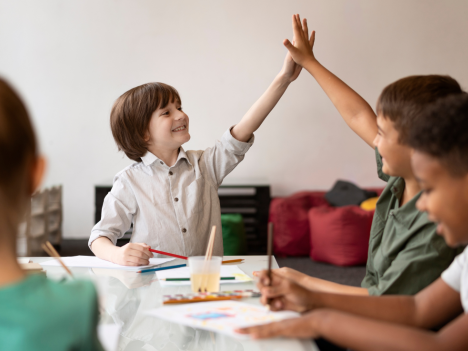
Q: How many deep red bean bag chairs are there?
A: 2